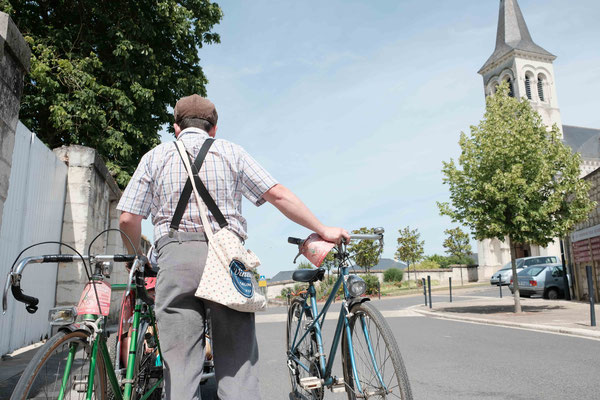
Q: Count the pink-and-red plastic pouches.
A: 2